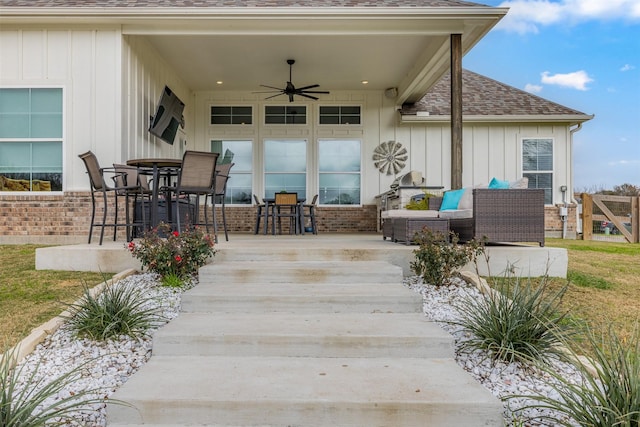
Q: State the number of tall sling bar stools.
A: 4